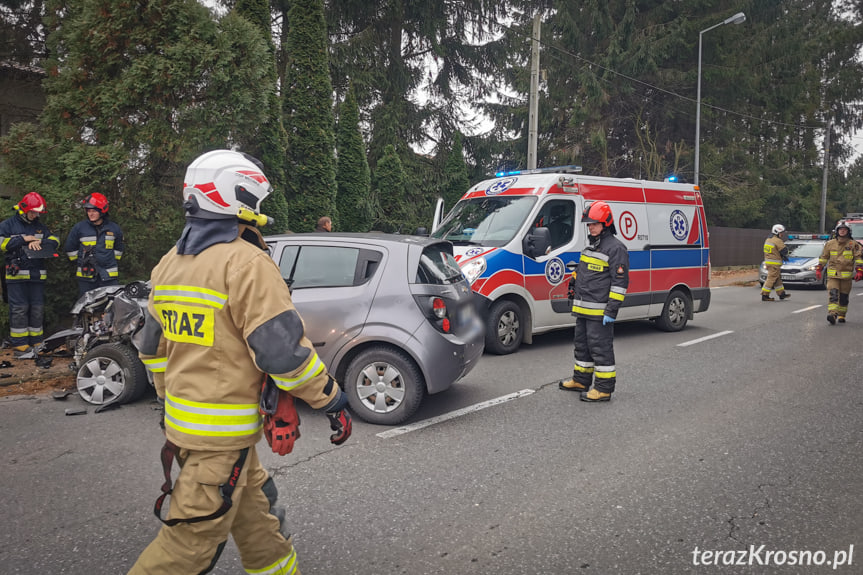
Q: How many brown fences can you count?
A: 1